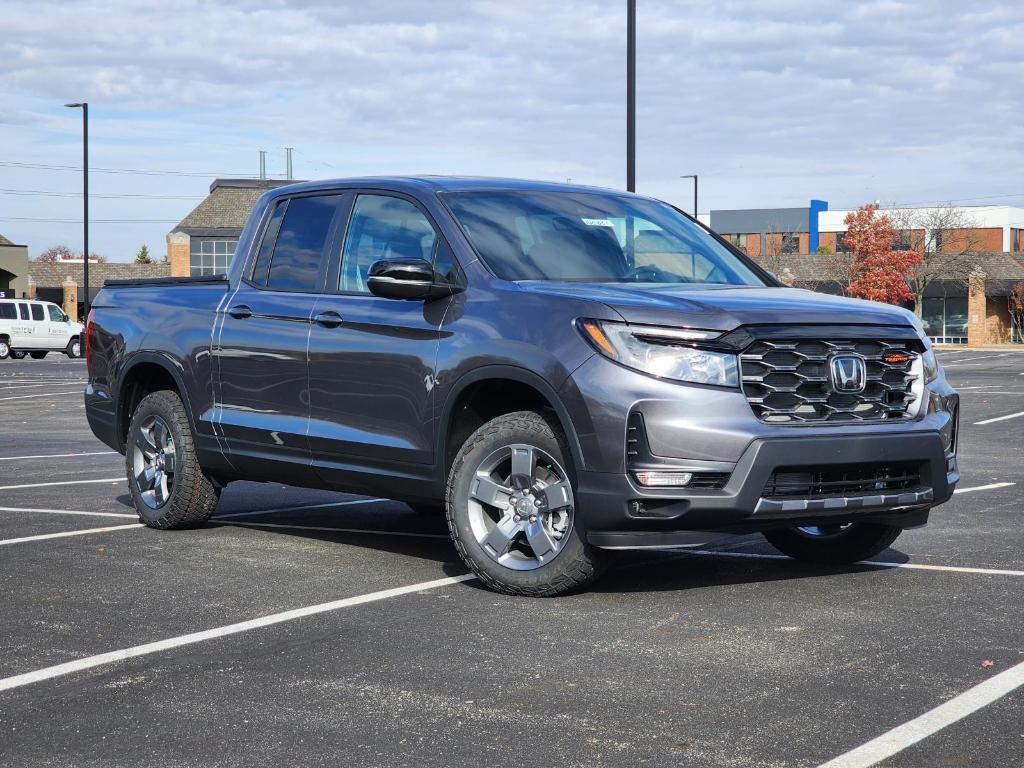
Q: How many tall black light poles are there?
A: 3